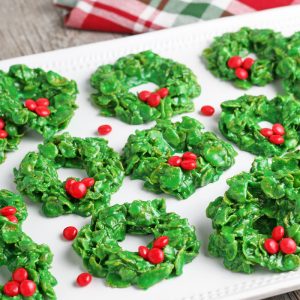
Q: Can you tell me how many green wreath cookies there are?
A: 12